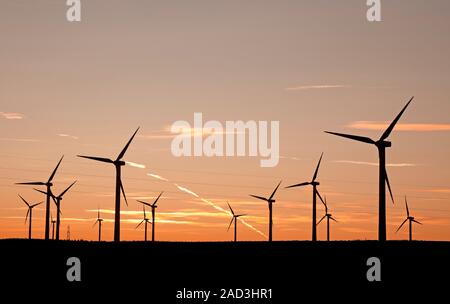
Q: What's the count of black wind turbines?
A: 14